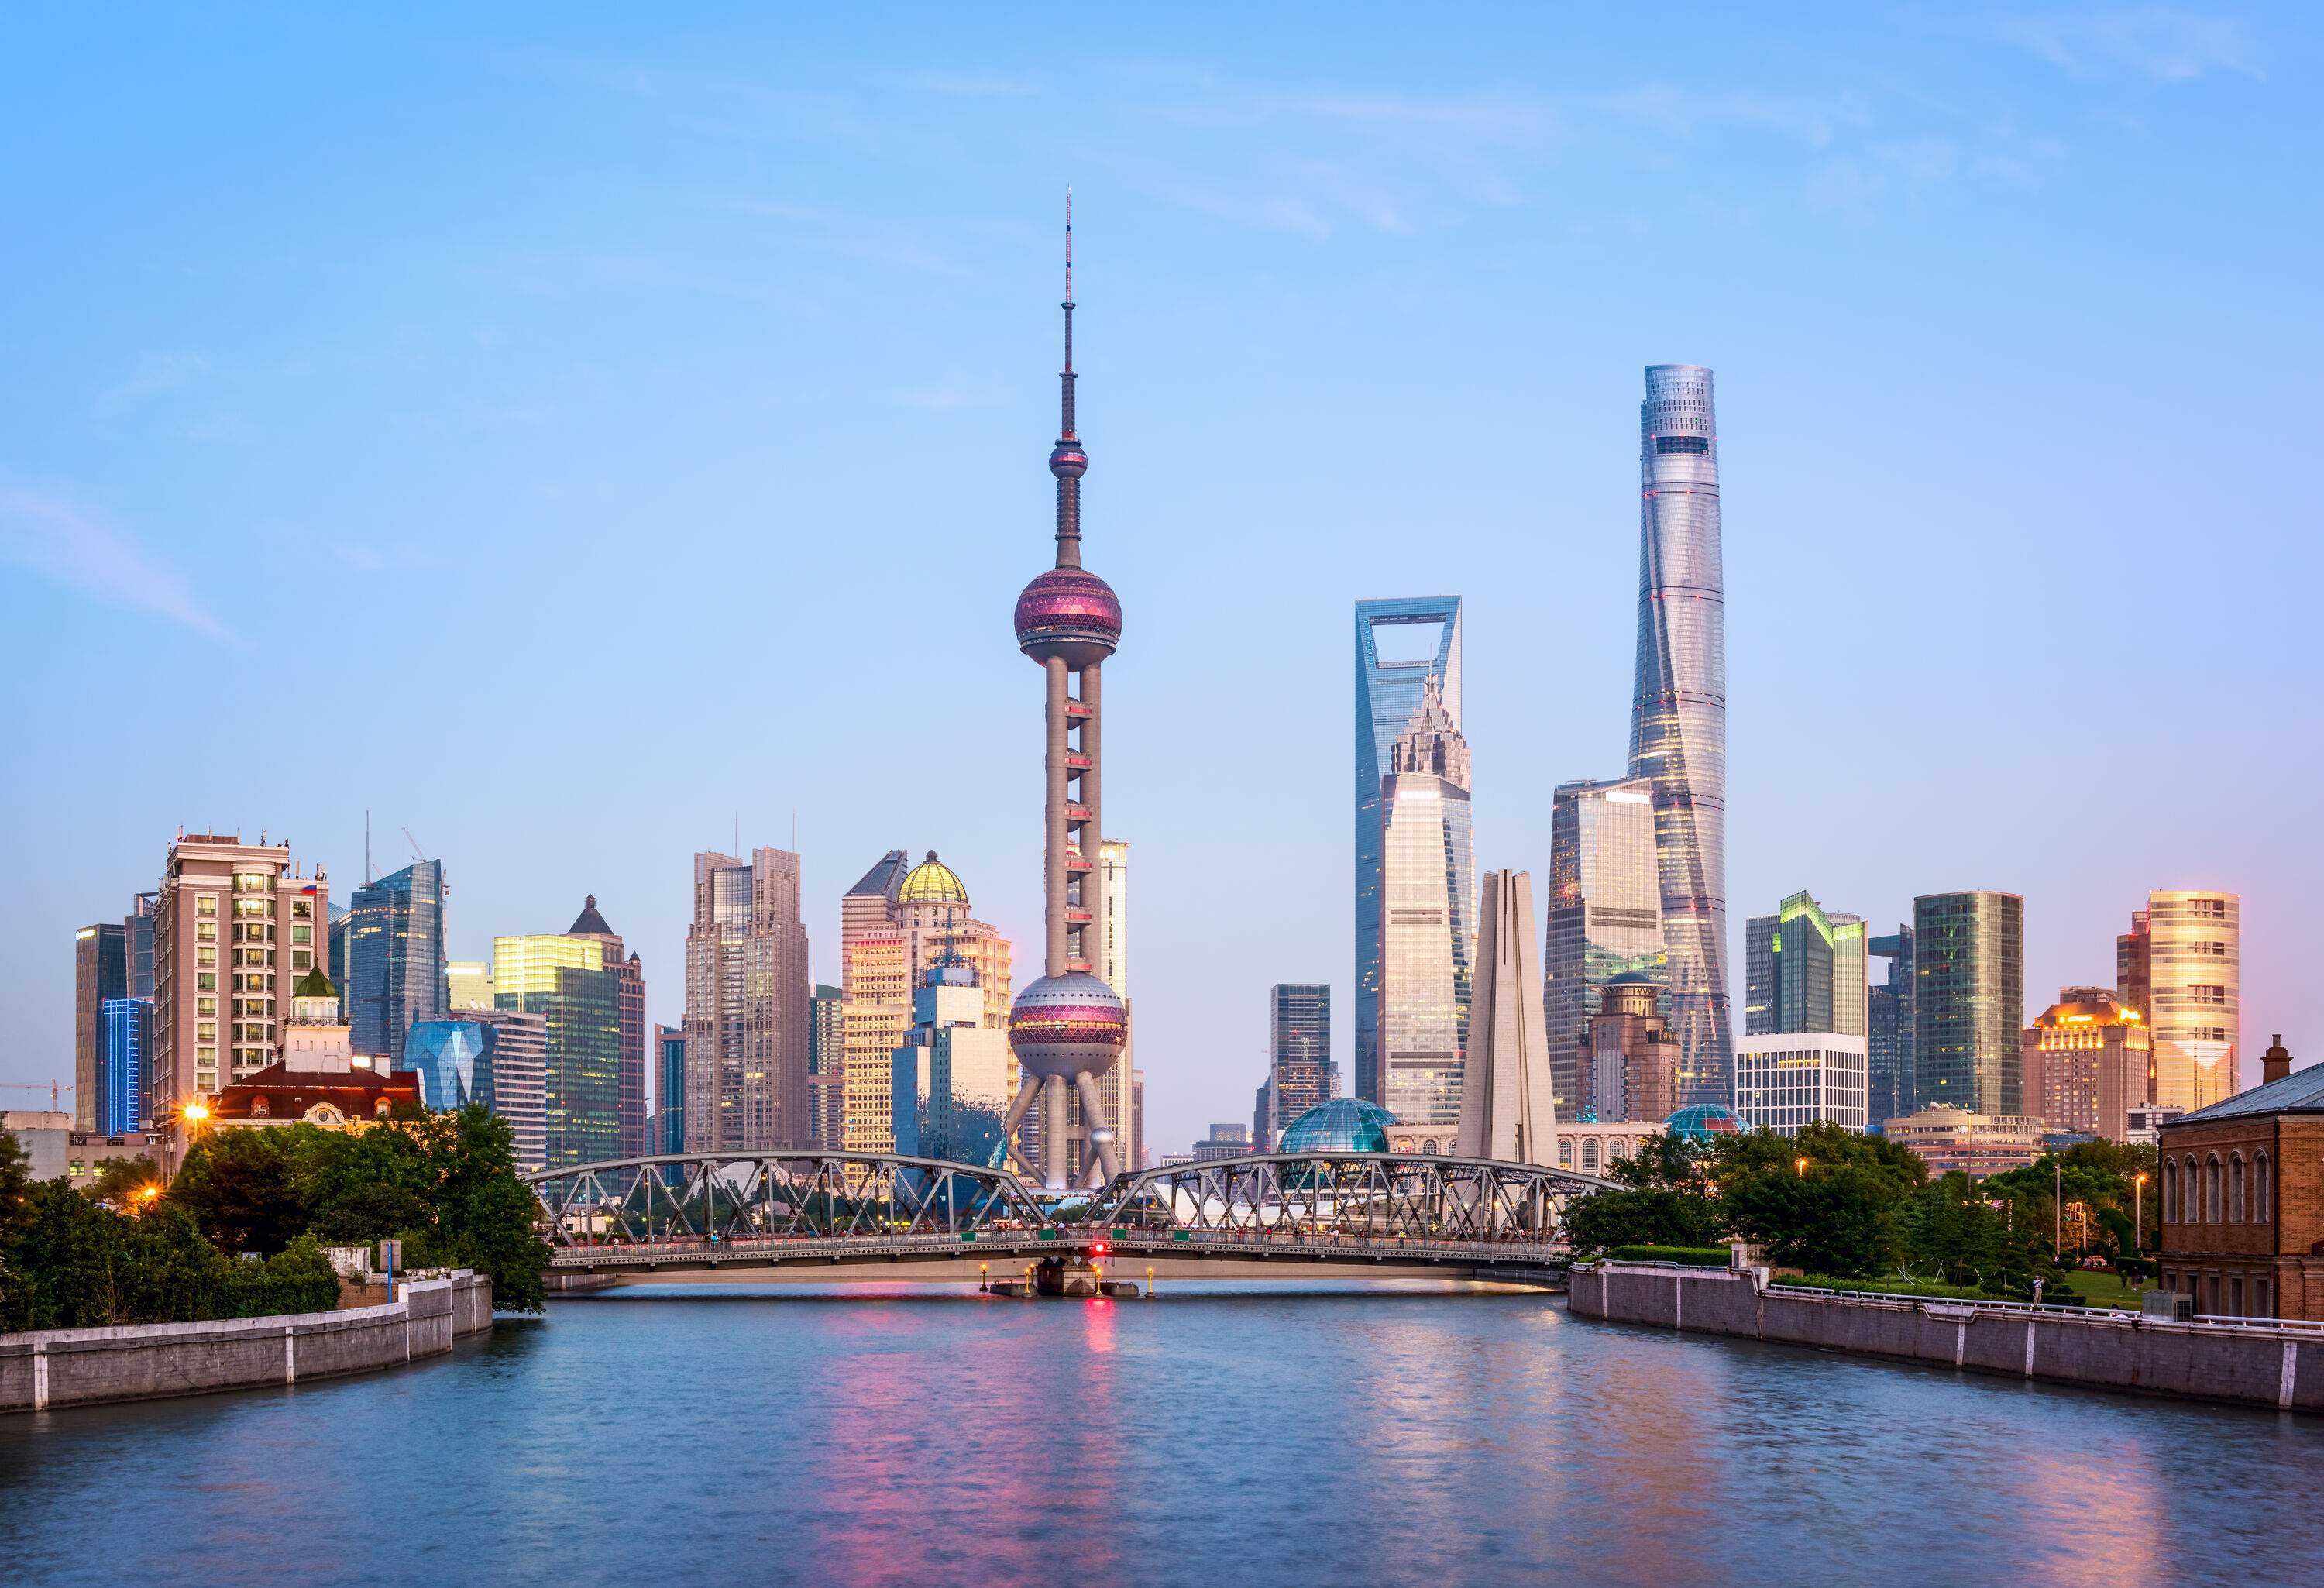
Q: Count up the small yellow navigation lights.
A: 6